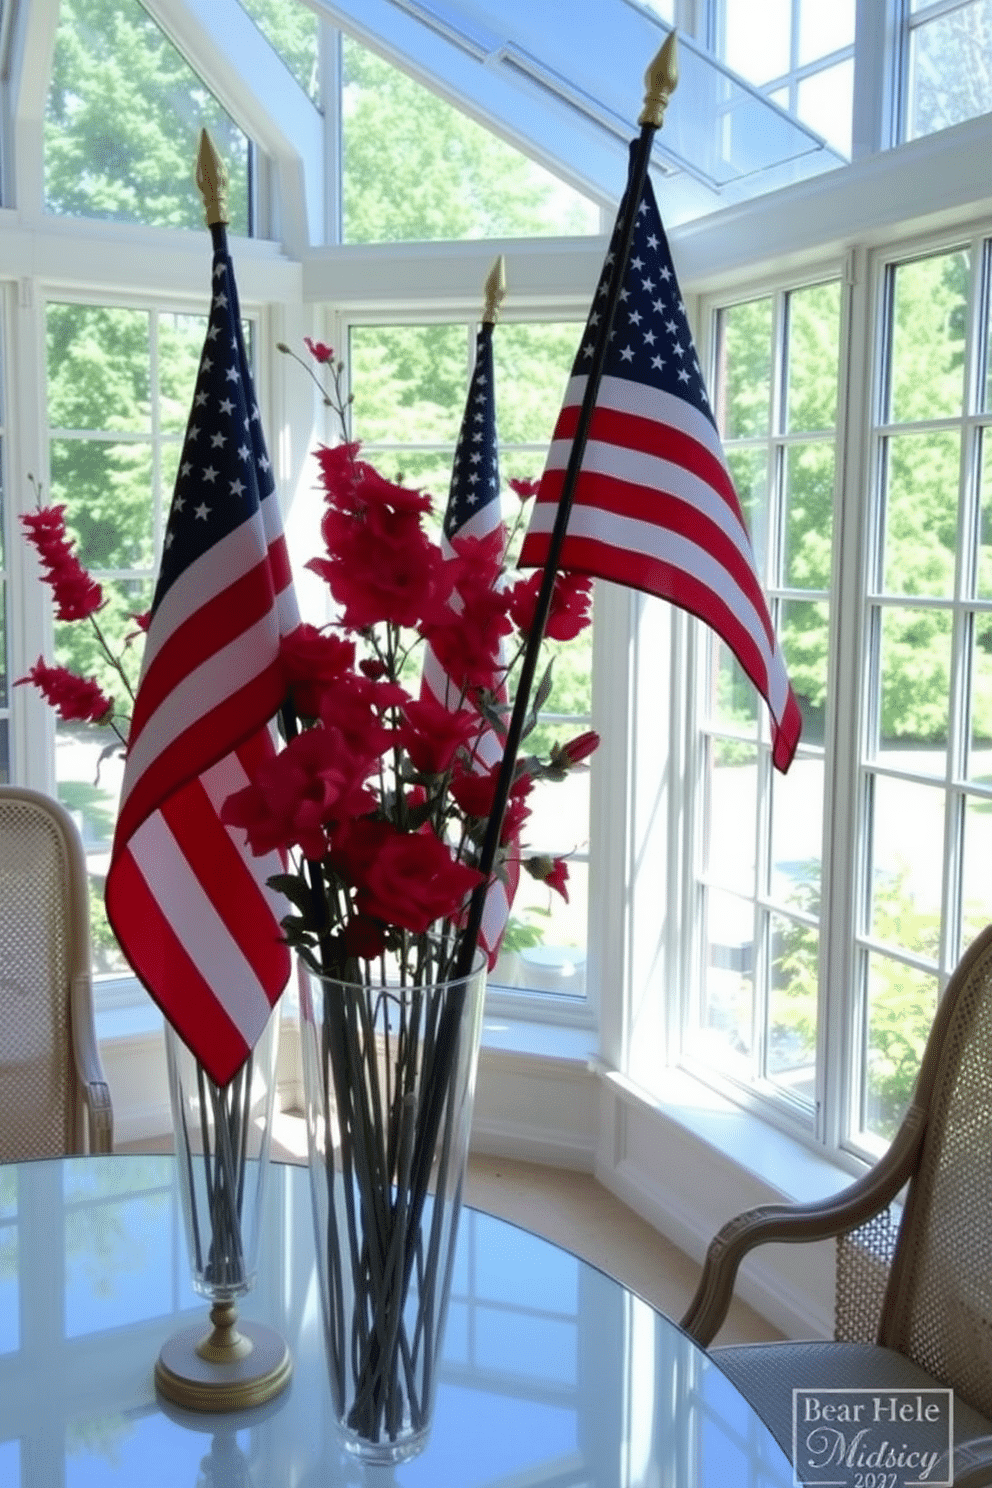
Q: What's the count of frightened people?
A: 0